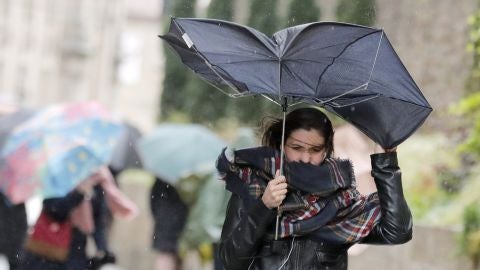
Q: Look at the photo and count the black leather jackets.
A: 1